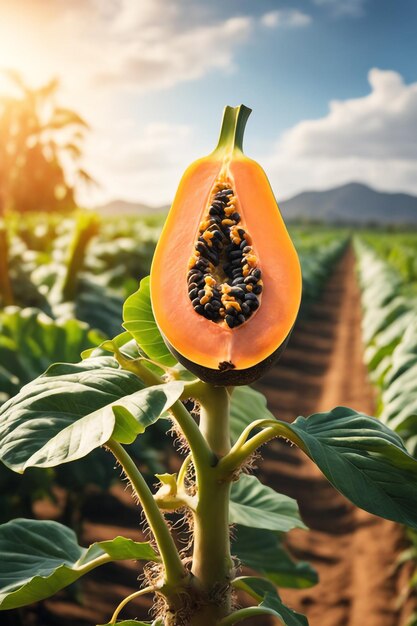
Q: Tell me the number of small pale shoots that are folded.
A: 1